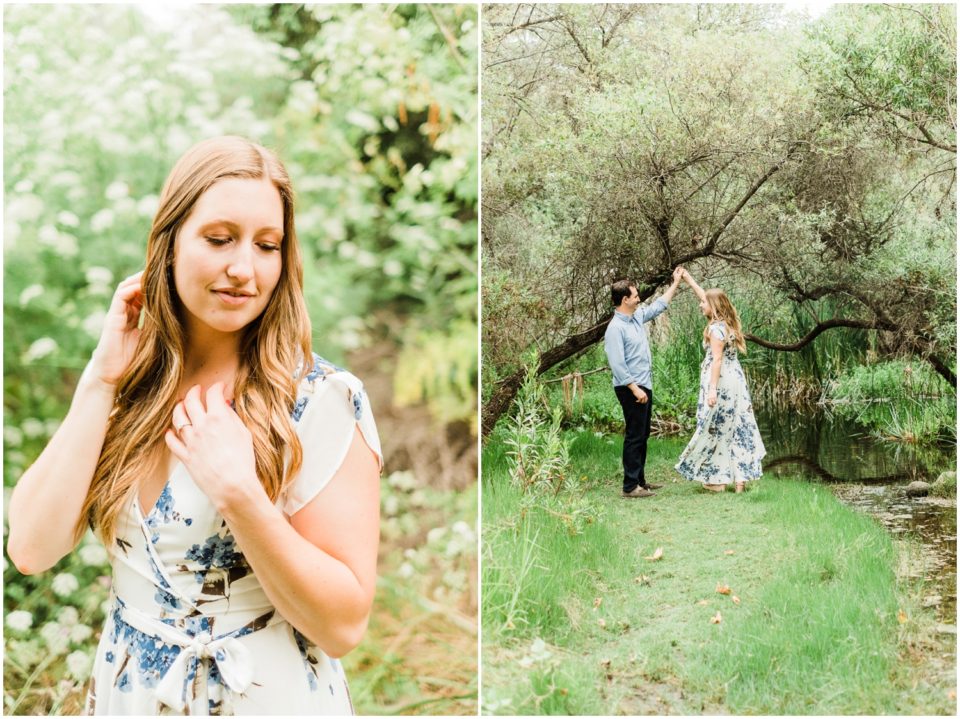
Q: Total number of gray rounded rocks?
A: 2